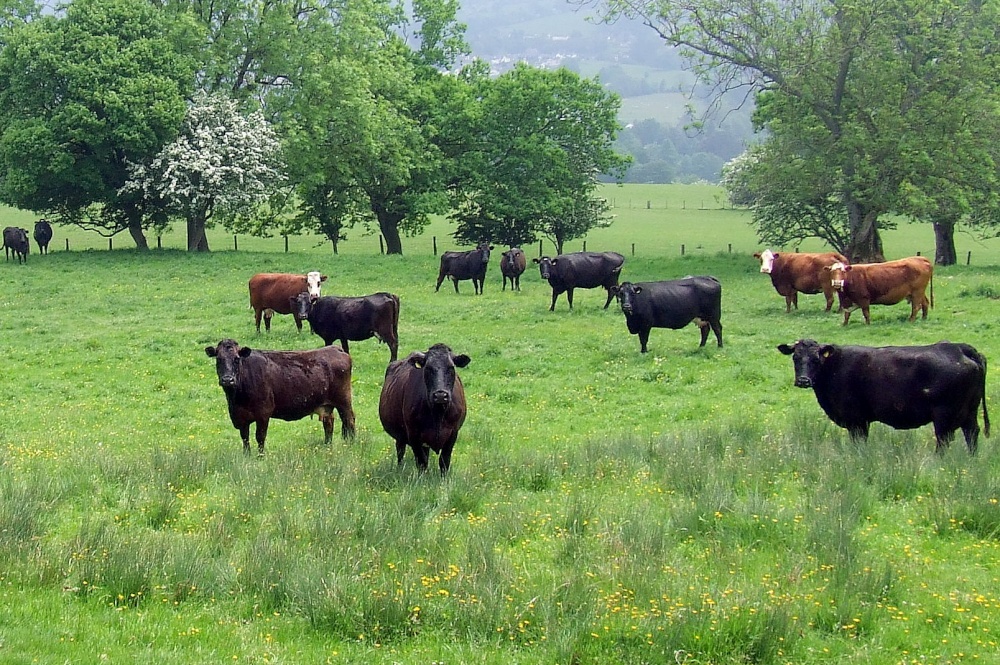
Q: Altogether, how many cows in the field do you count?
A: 13